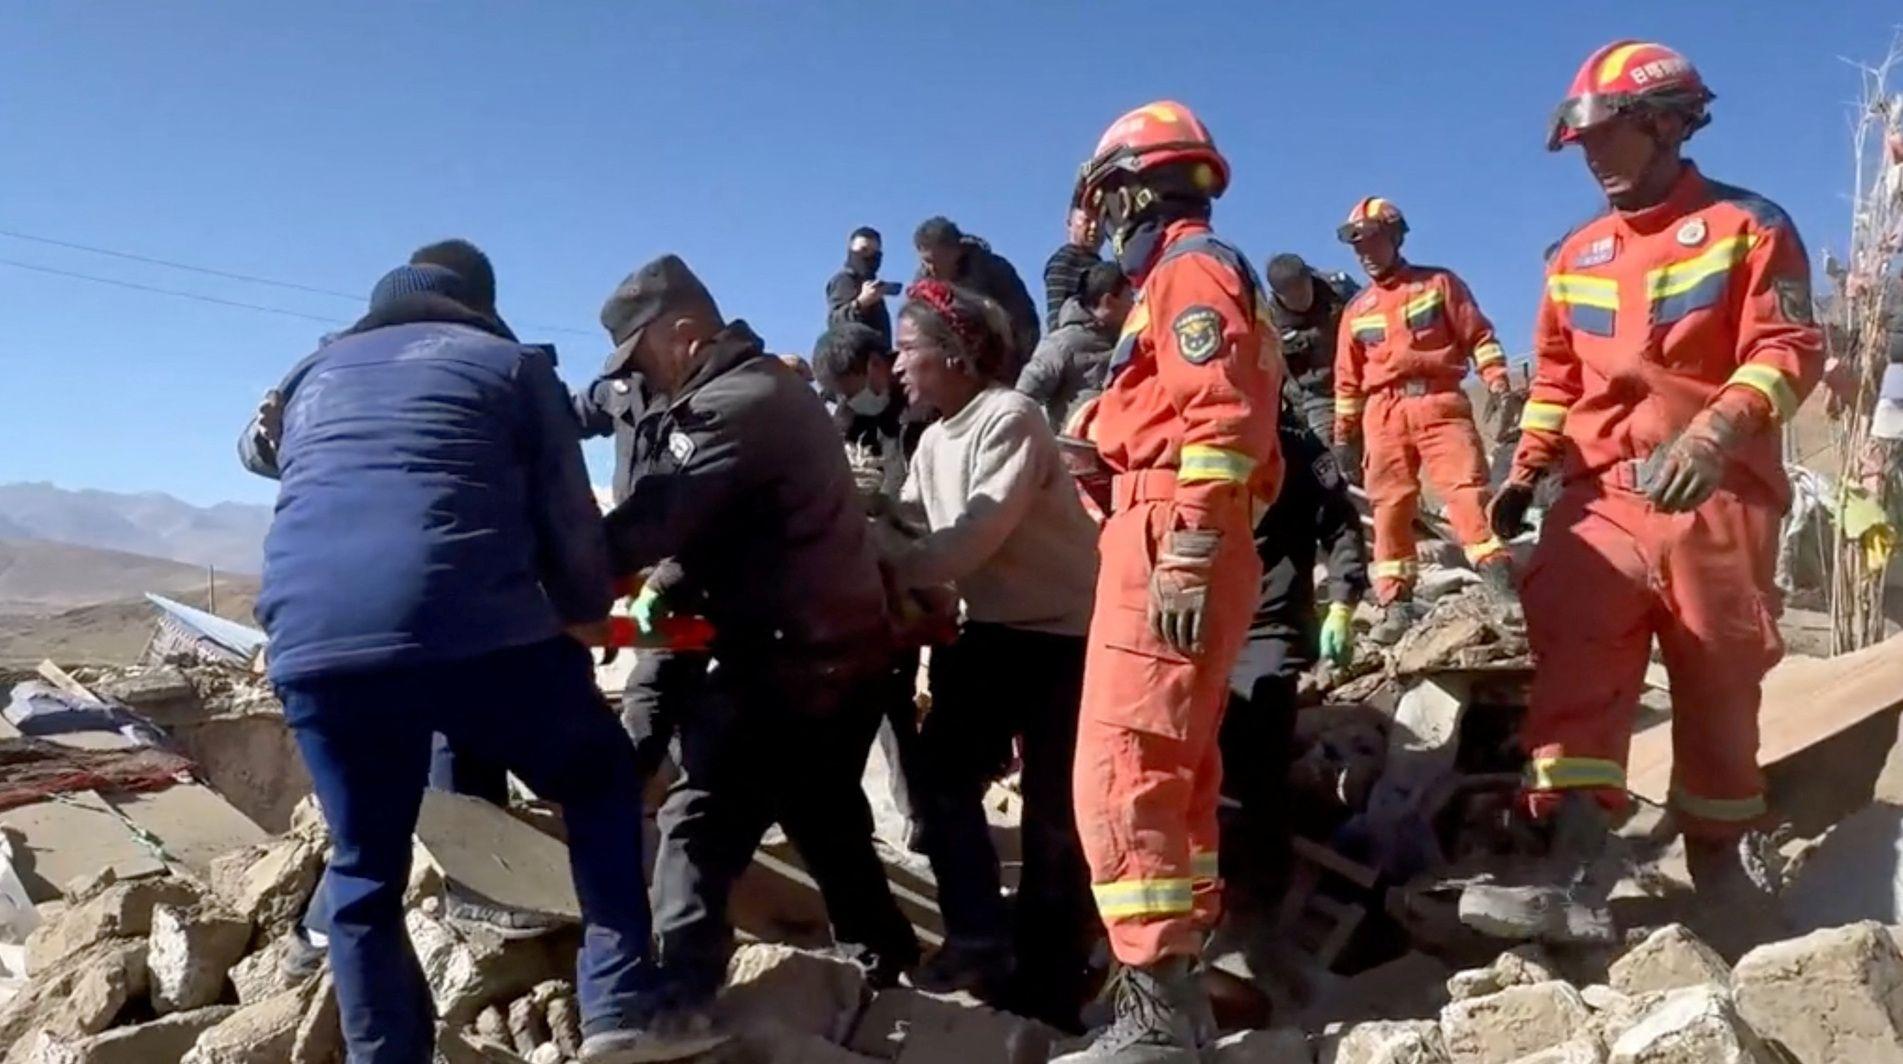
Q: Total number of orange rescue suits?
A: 3